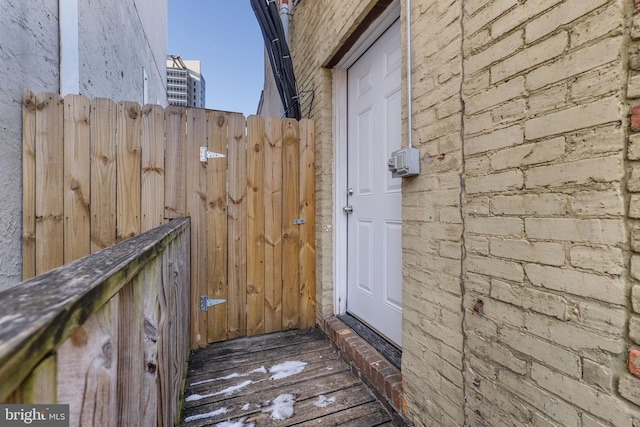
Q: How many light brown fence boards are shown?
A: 14